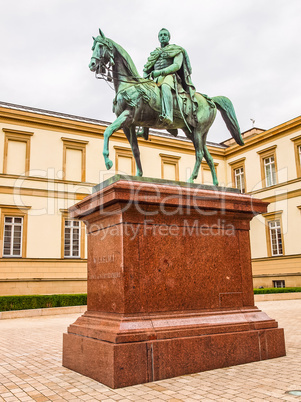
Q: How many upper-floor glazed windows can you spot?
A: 3